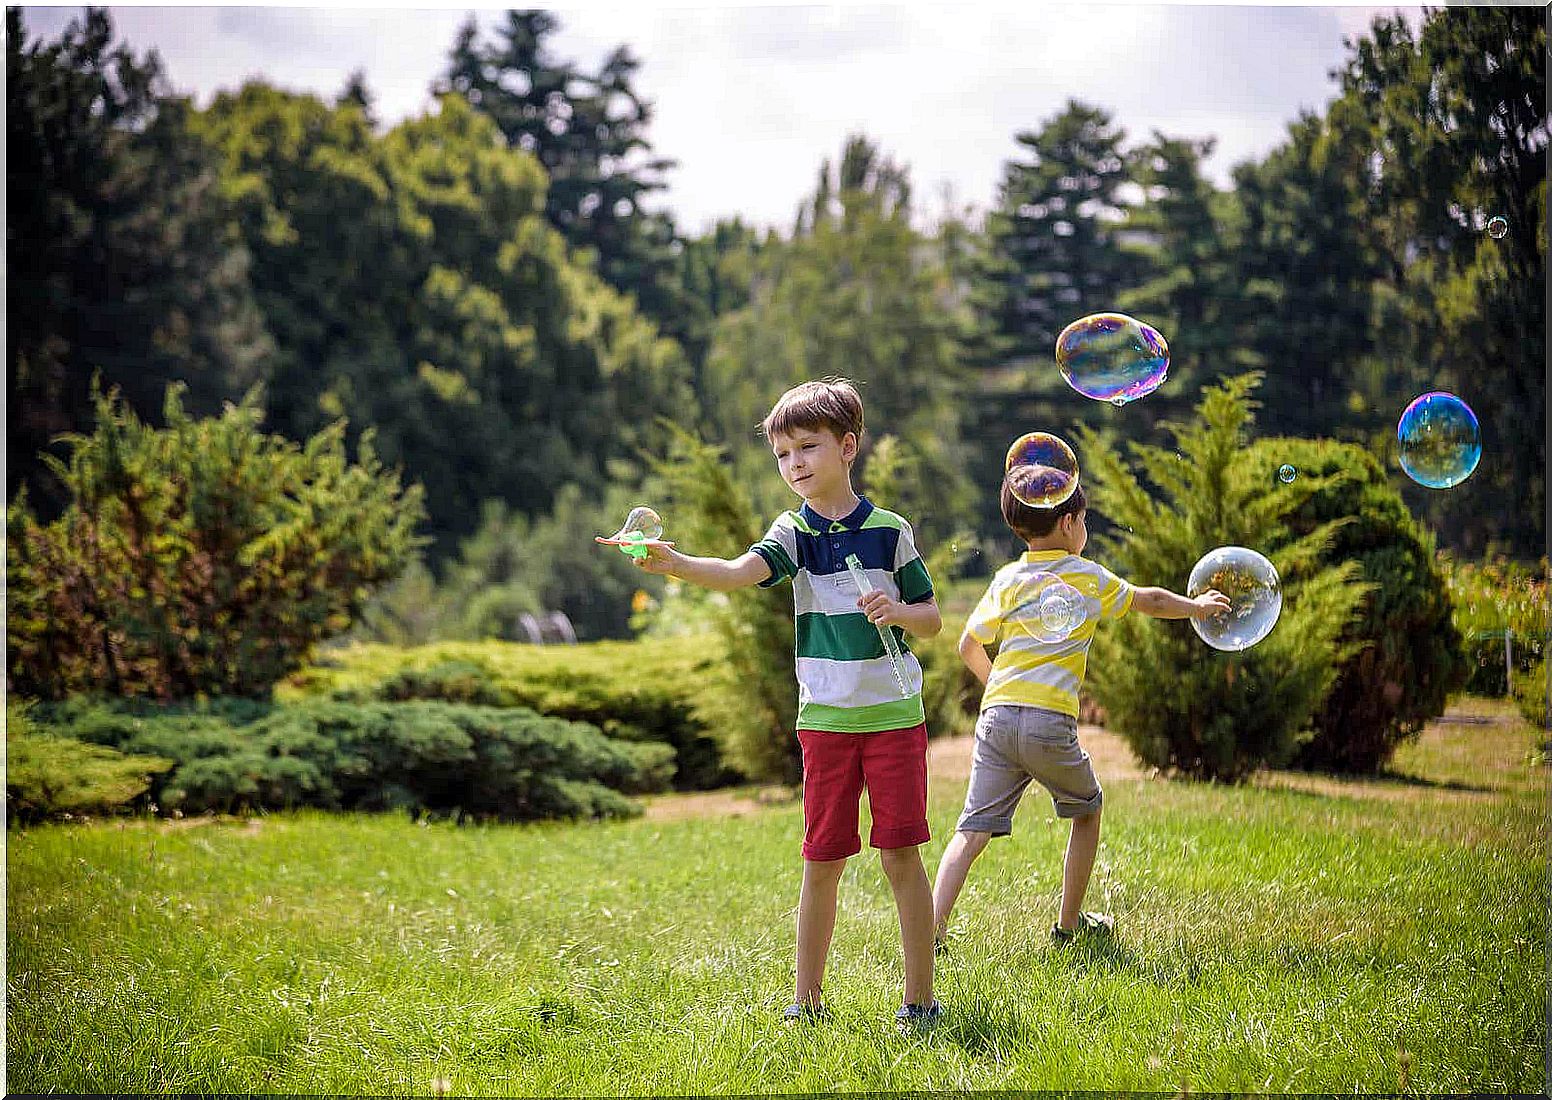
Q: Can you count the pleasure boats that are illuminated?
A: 0